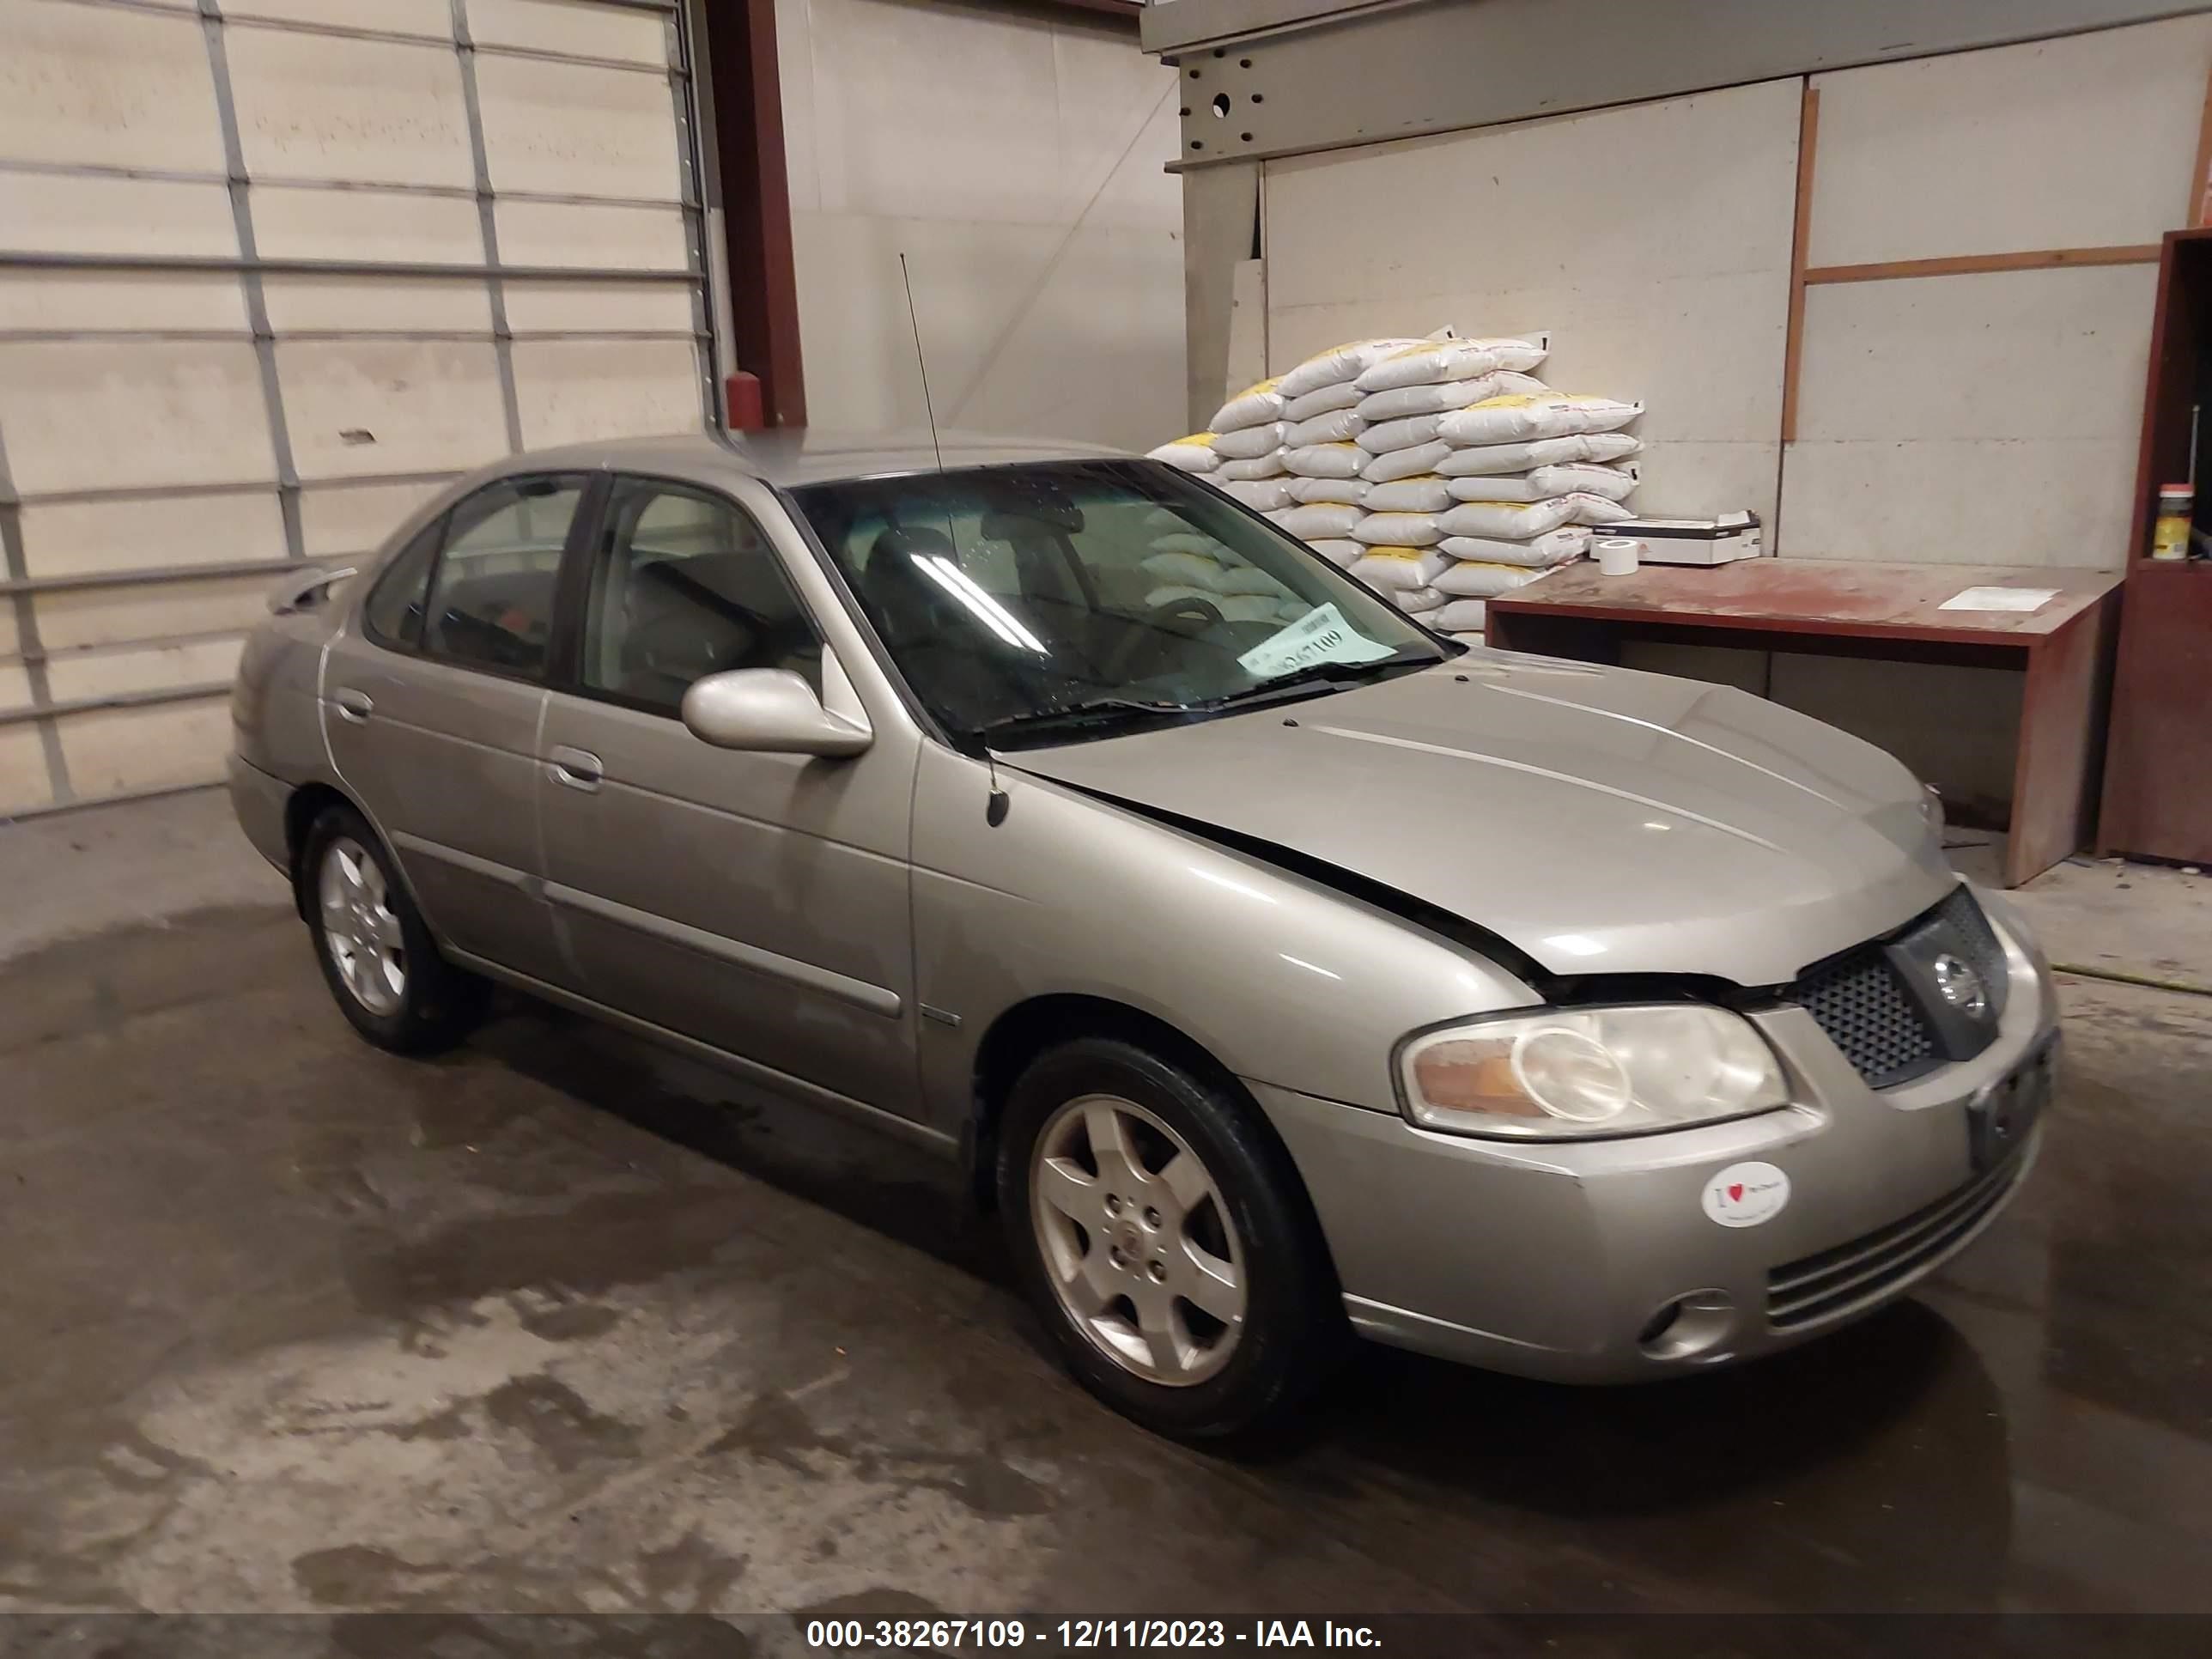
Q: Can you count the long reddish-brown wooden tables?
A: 1